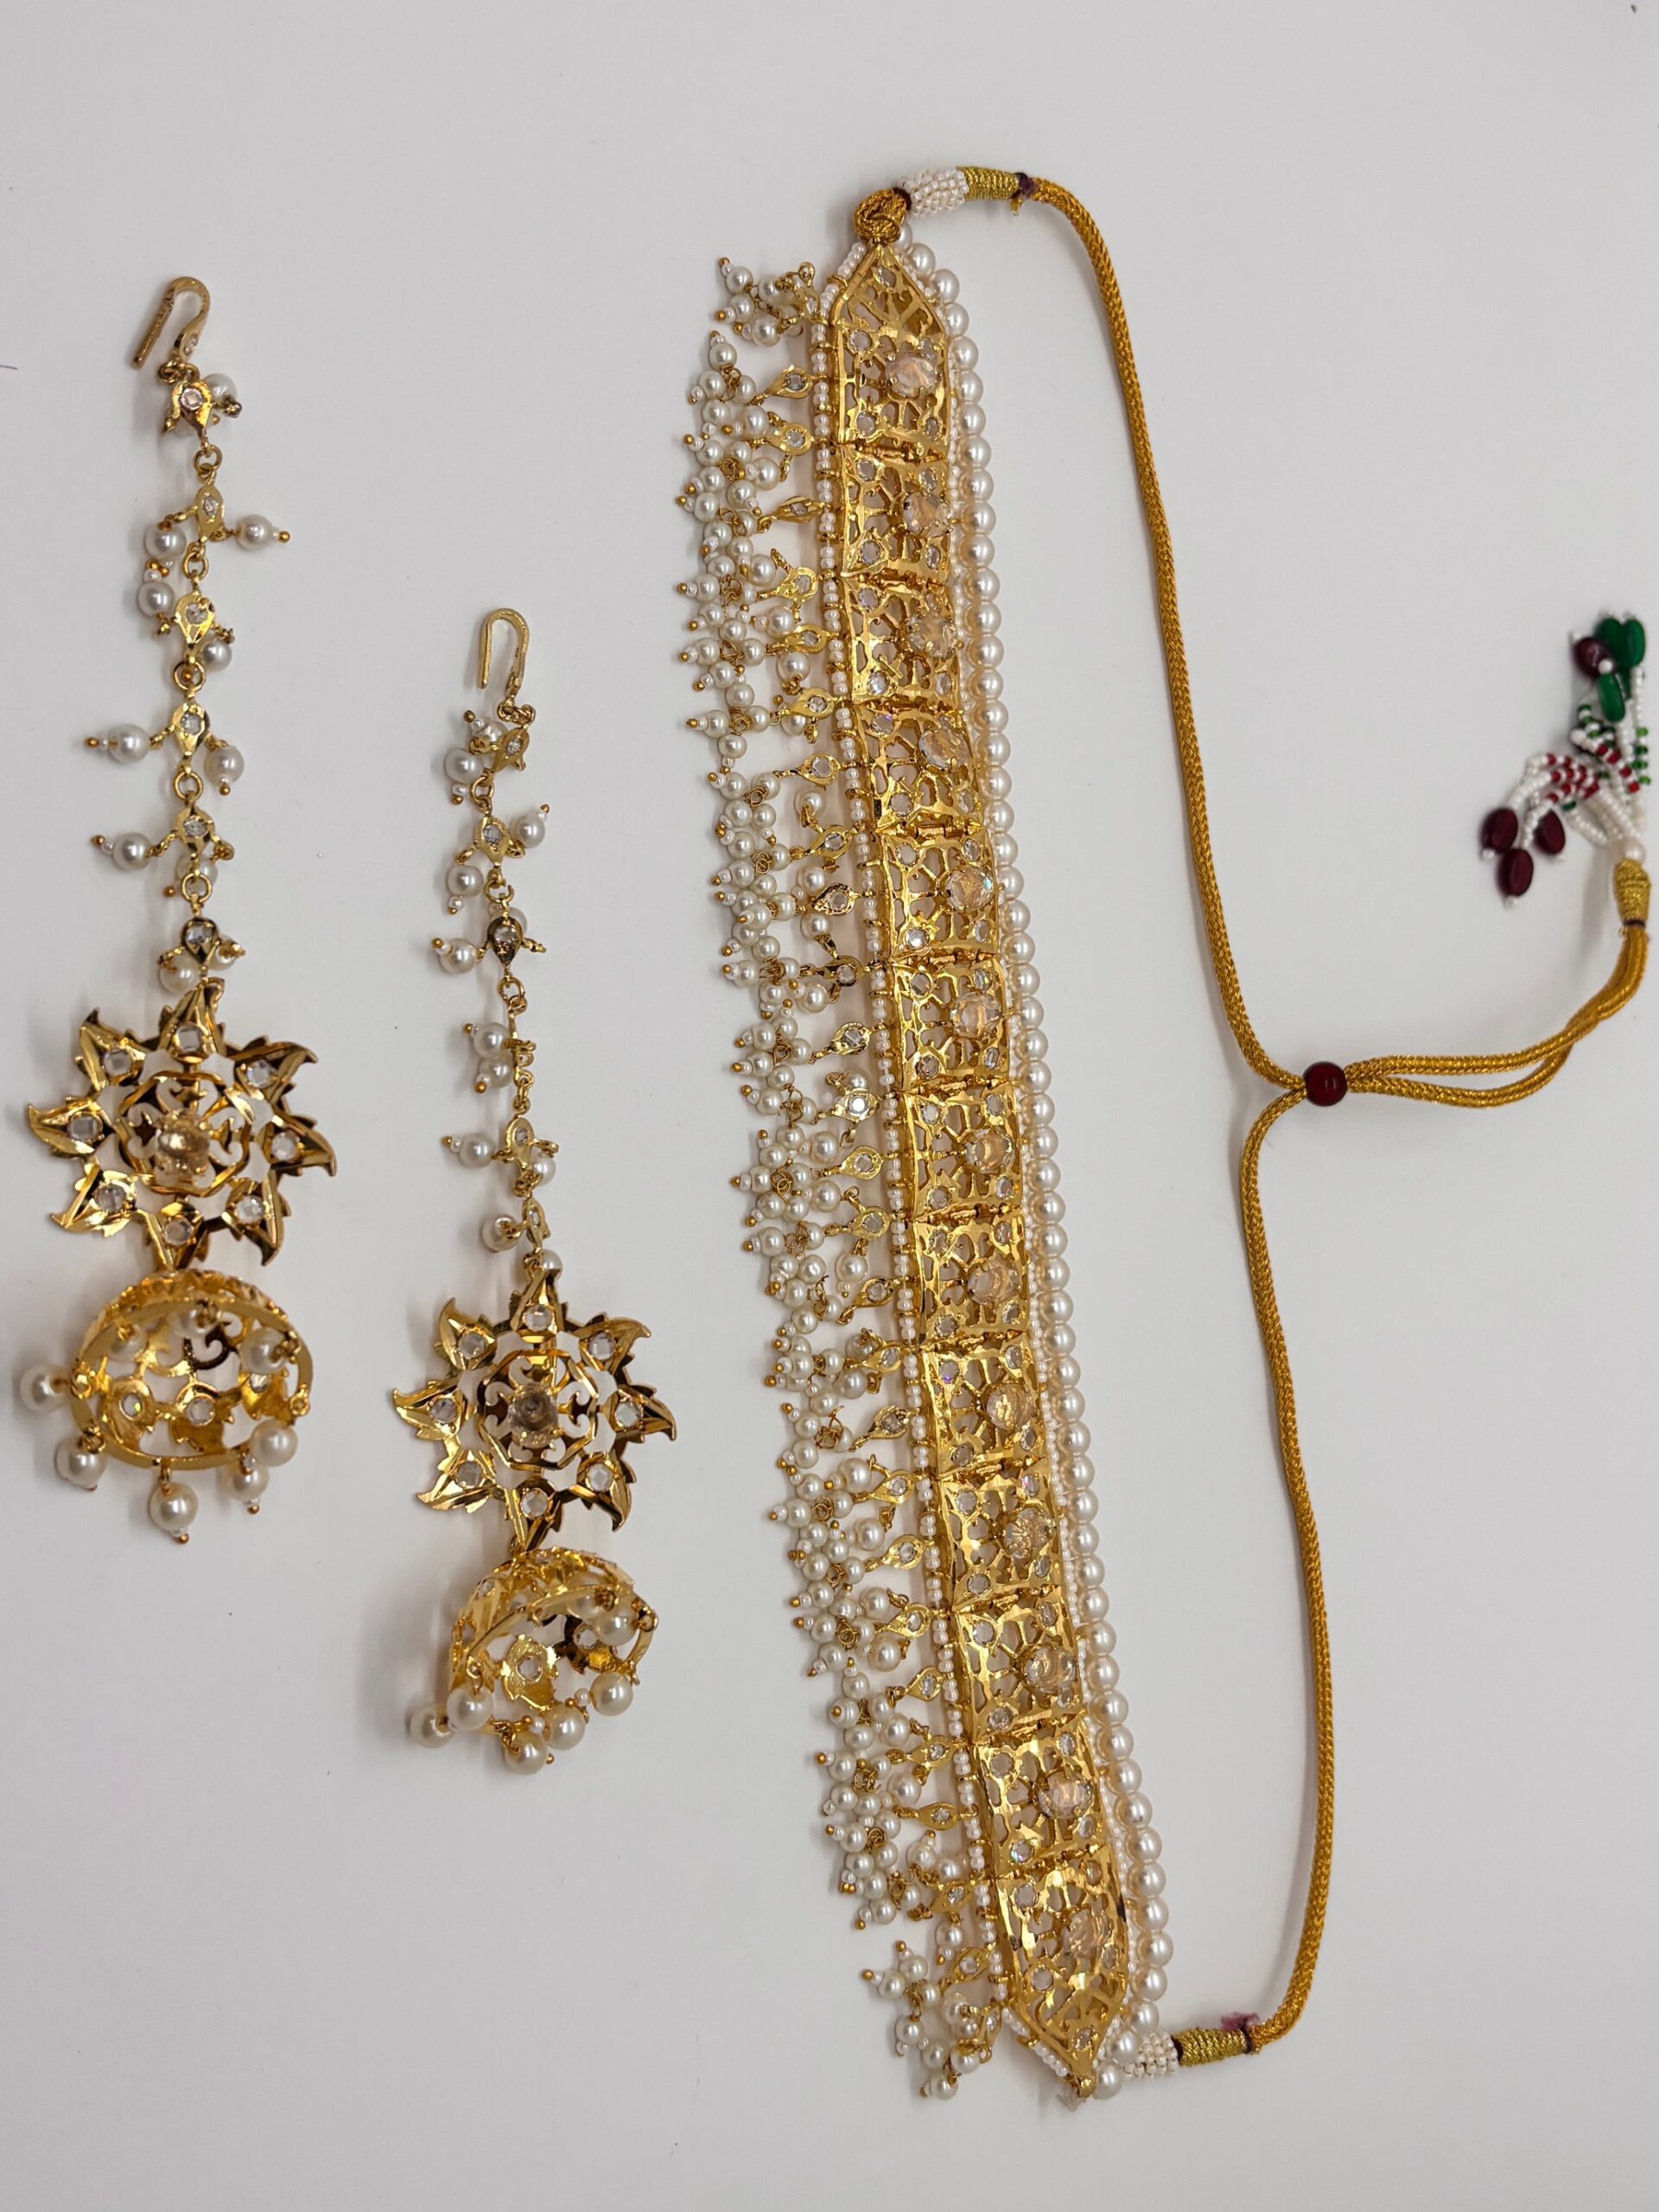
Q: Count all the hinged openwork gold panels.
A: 13